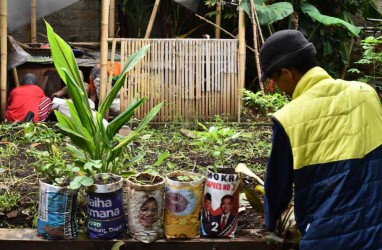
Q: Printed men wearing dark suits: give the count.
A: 2